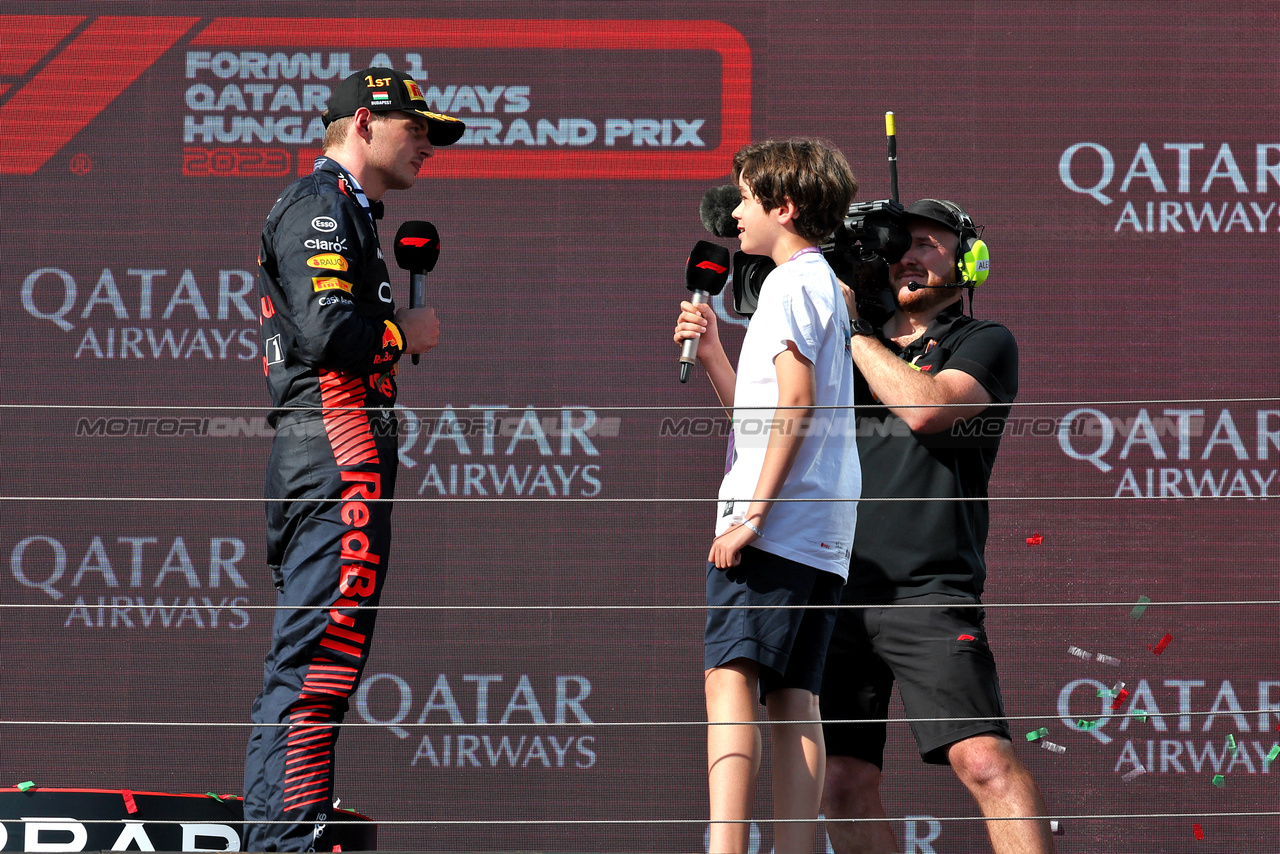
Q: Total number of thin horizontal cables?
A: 5